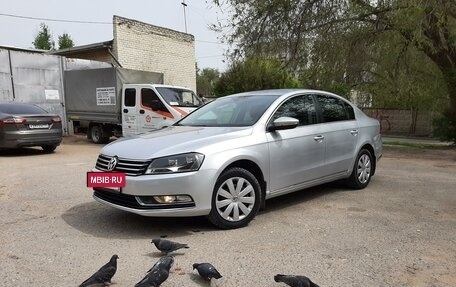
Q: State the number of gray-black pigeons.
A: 6